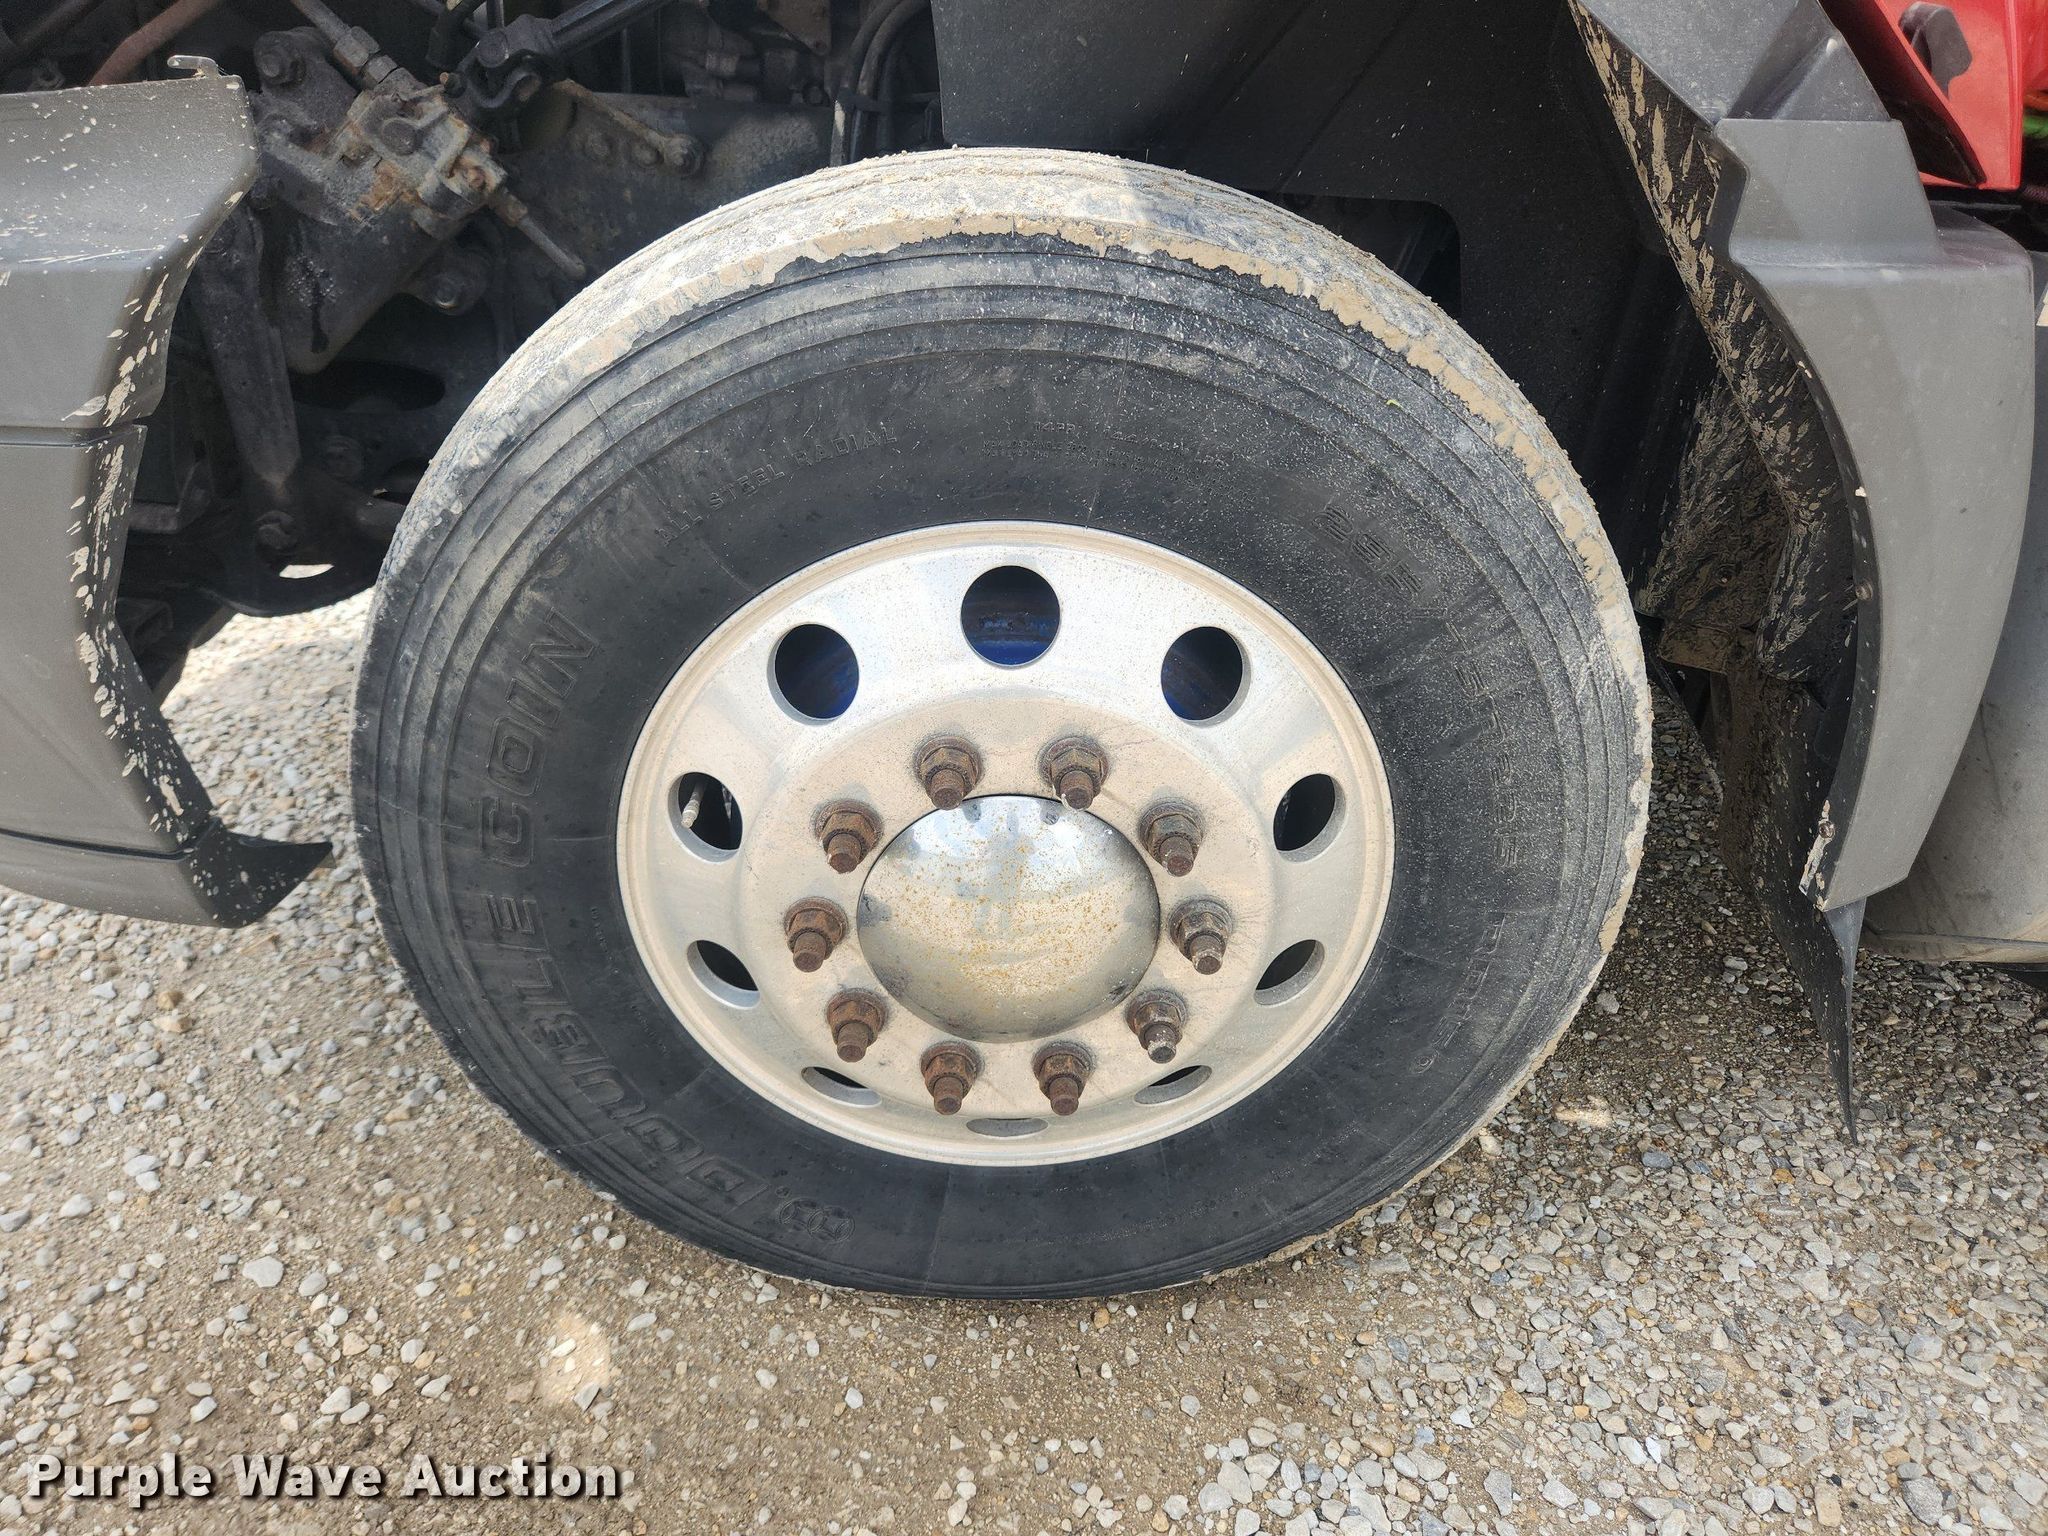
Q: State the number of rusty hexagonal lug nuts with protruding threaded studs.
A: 10